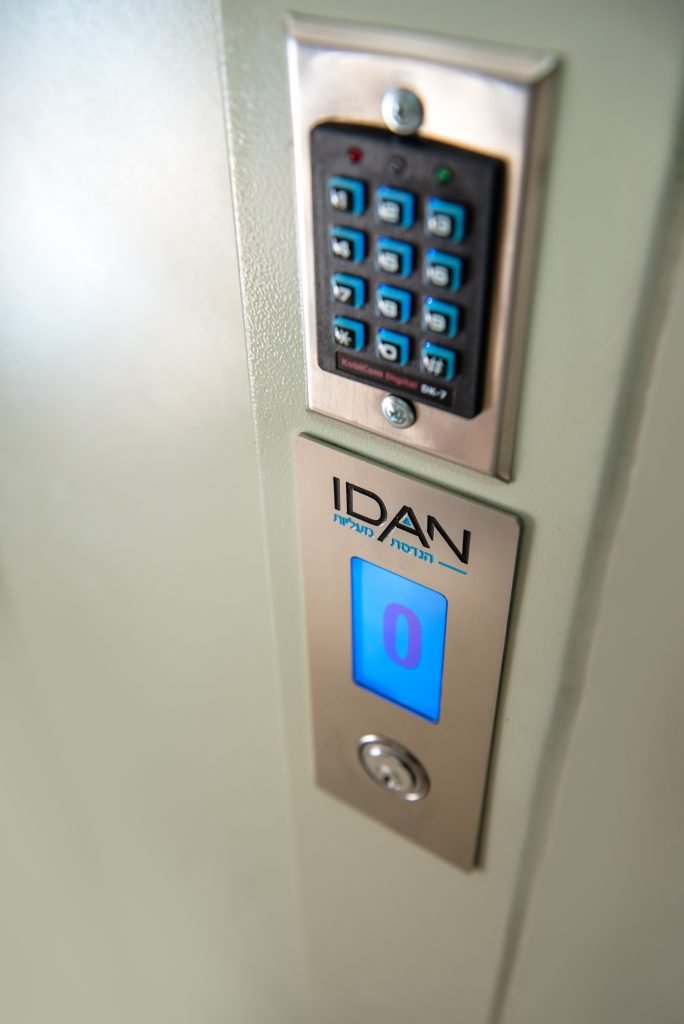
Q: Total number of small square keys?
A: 12